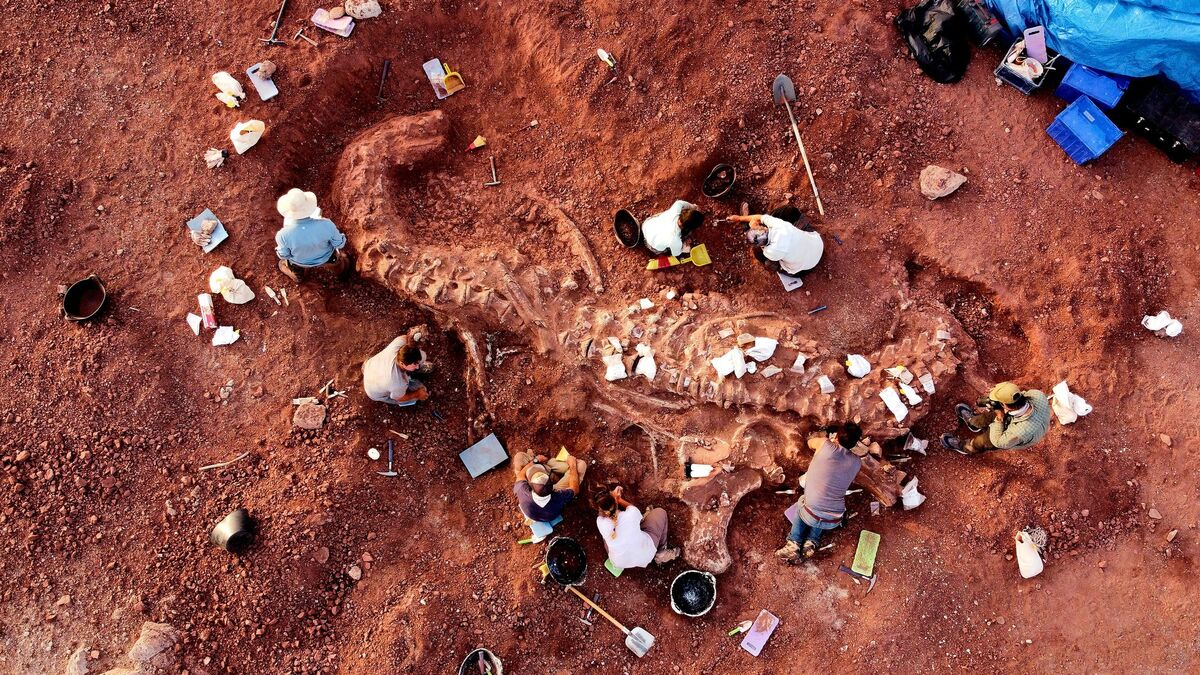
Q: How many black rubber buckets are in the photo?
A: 7